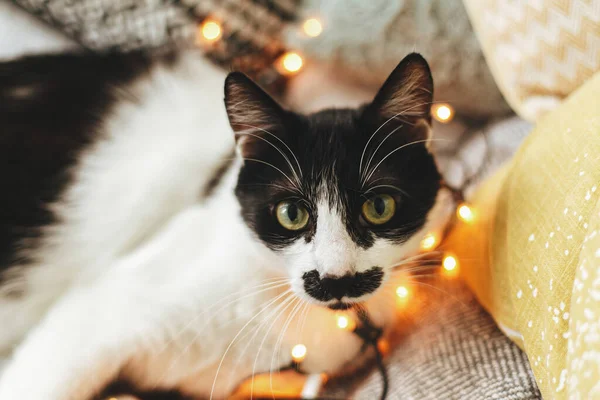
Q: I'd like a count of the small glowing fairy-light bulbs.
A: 10